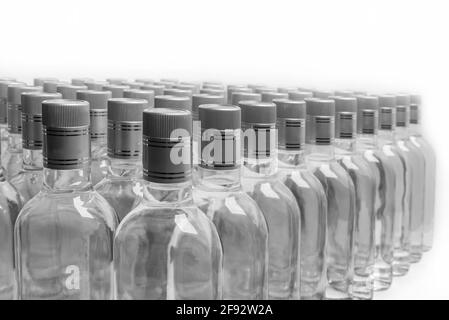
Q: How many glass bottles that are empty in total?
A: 0